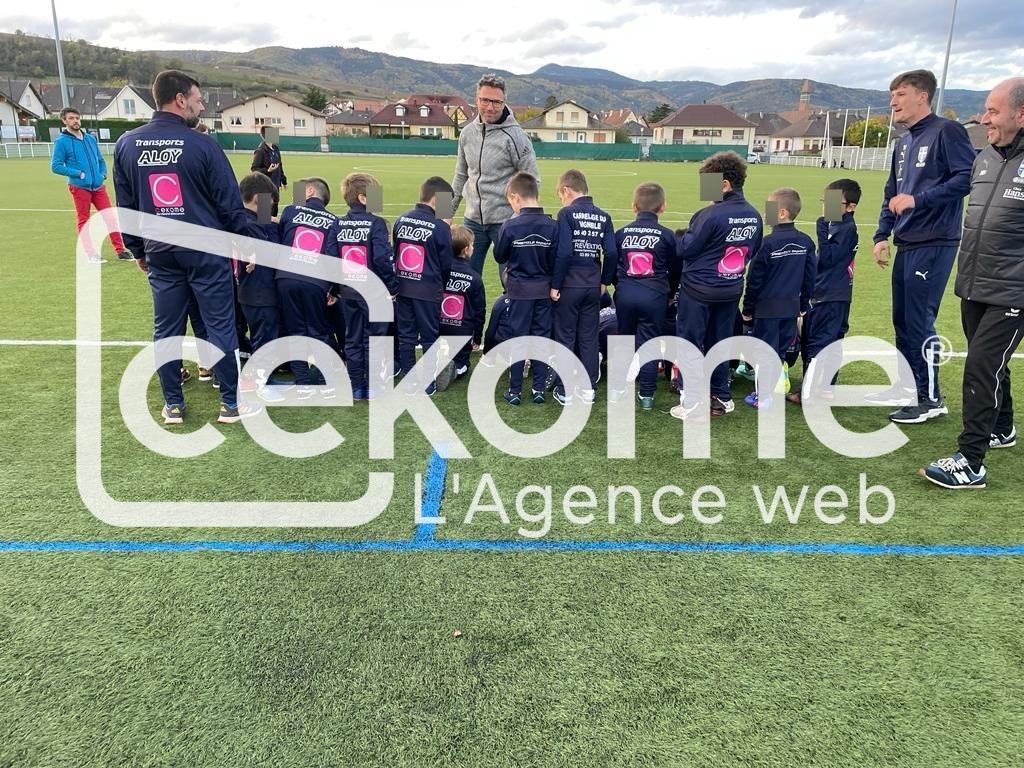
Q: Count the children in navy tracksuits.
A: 11